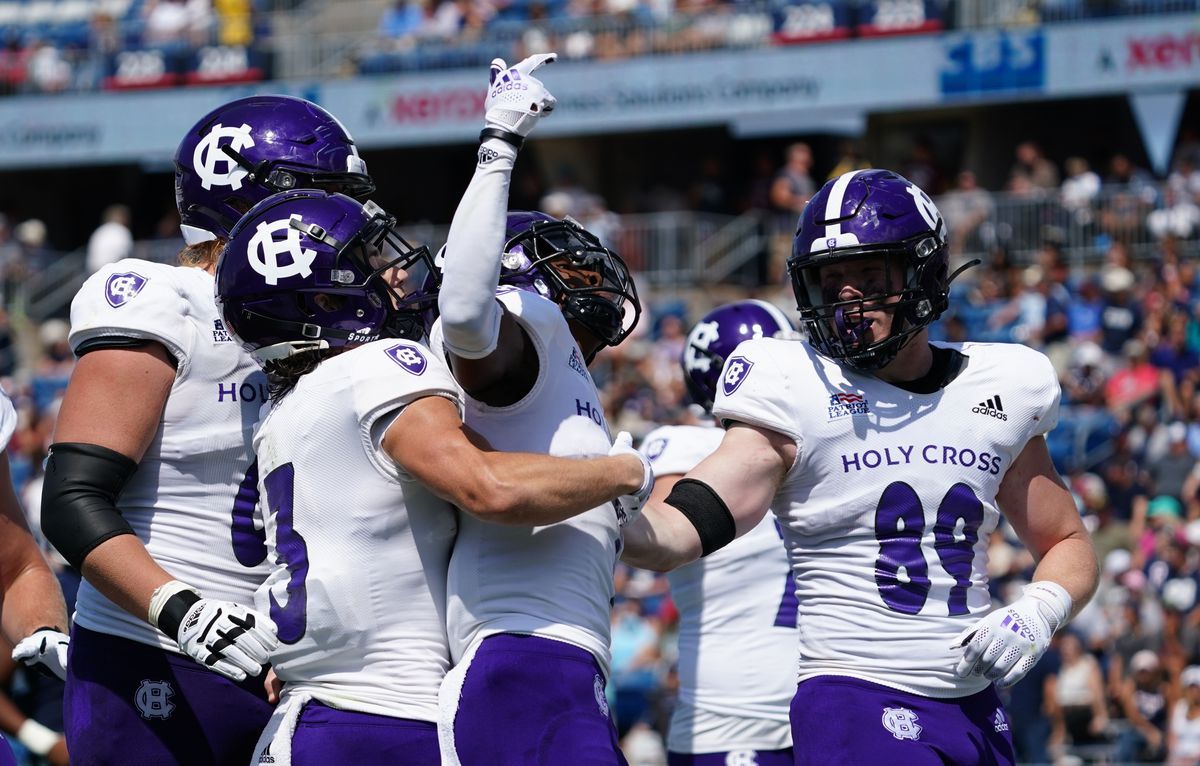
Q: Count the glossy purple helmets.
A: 5